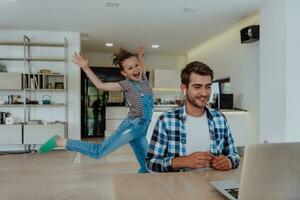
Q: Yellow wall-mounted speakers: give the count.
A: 0